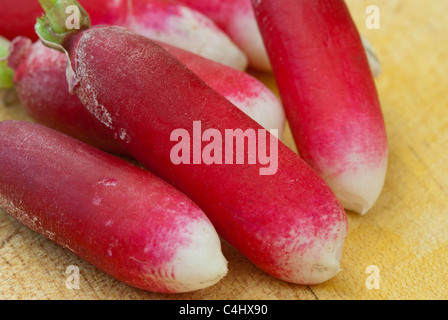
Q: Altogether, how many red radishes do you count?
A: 6